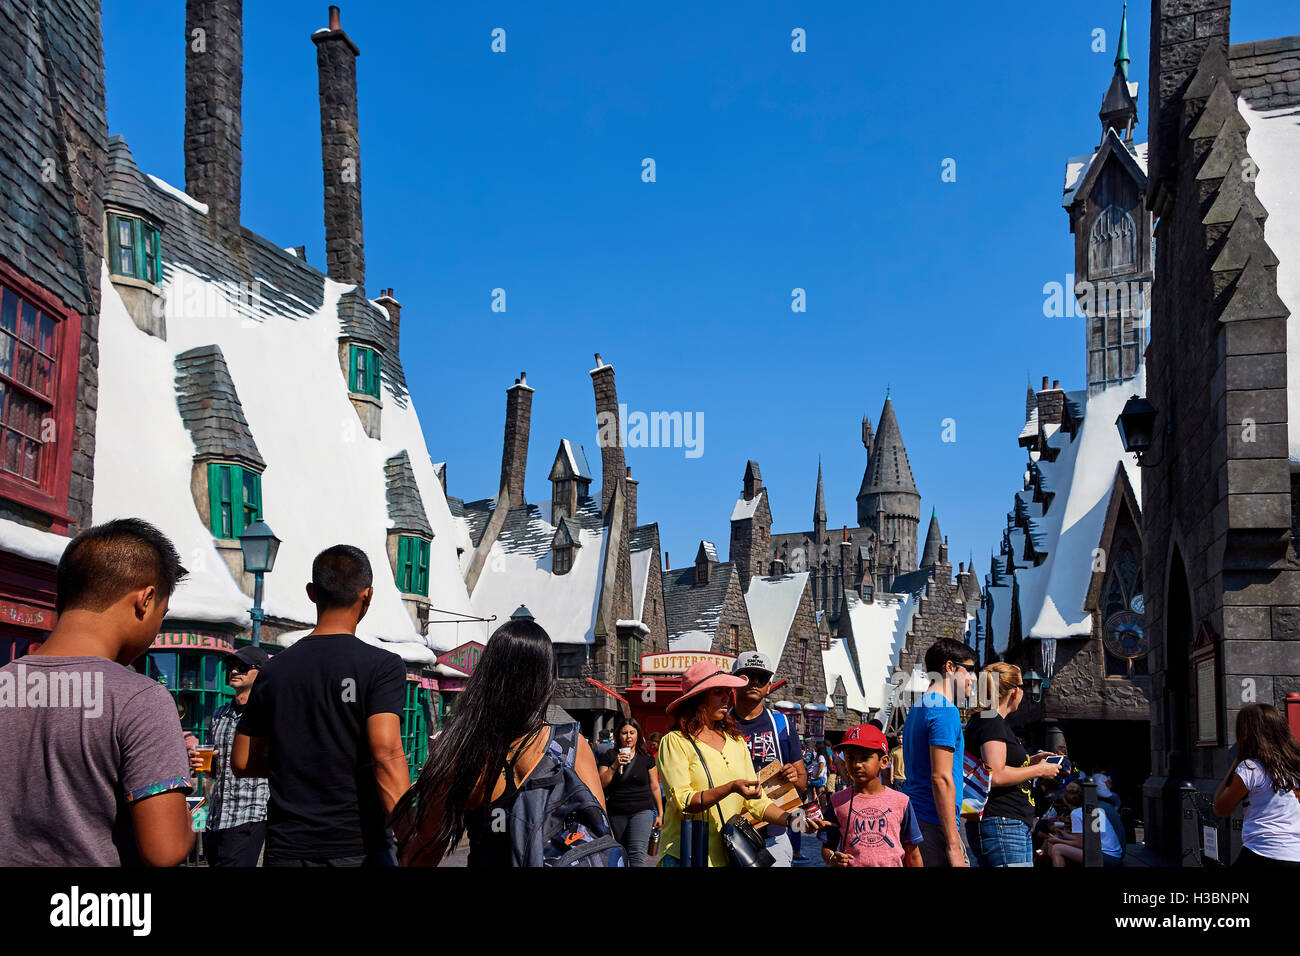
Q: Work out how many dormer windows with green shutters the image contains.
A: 4